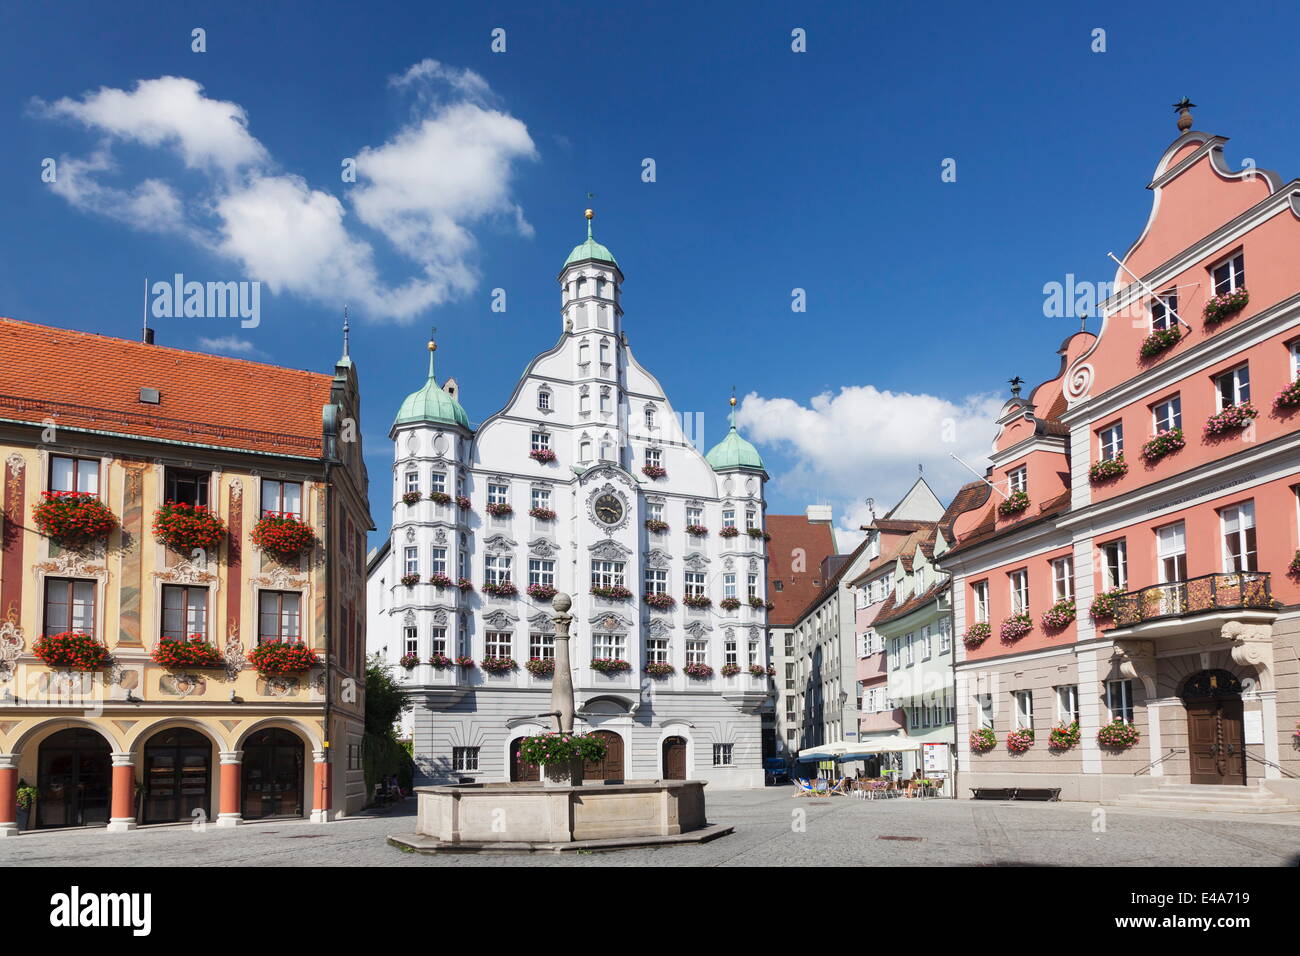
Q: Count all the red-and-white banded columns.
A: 4